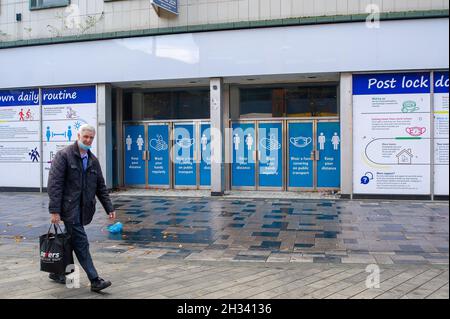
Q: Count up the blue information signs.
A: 8